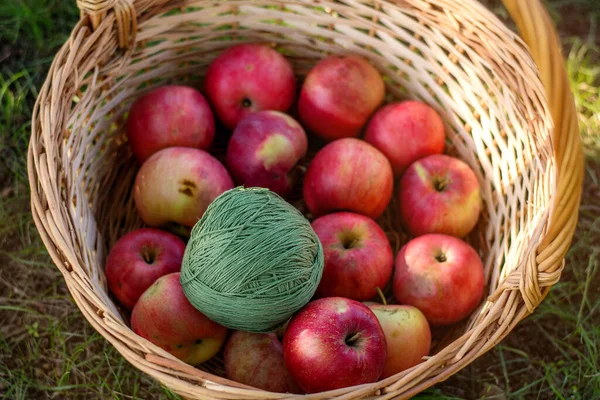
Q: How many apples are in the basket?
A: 15